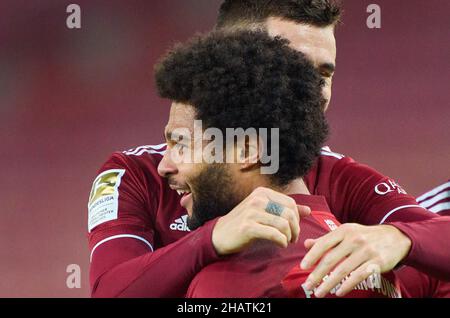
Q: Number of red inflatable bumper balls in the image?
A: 0